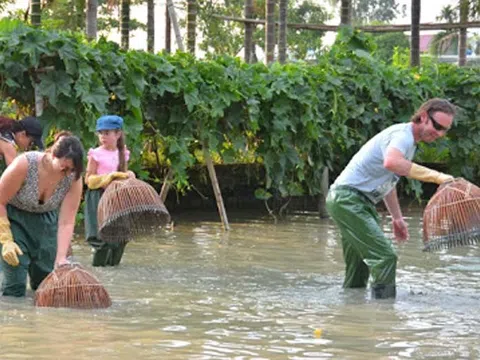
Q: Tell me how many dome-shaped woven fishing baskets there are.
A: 3